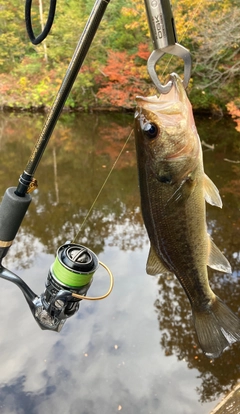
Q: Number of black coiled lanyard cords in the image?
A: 1